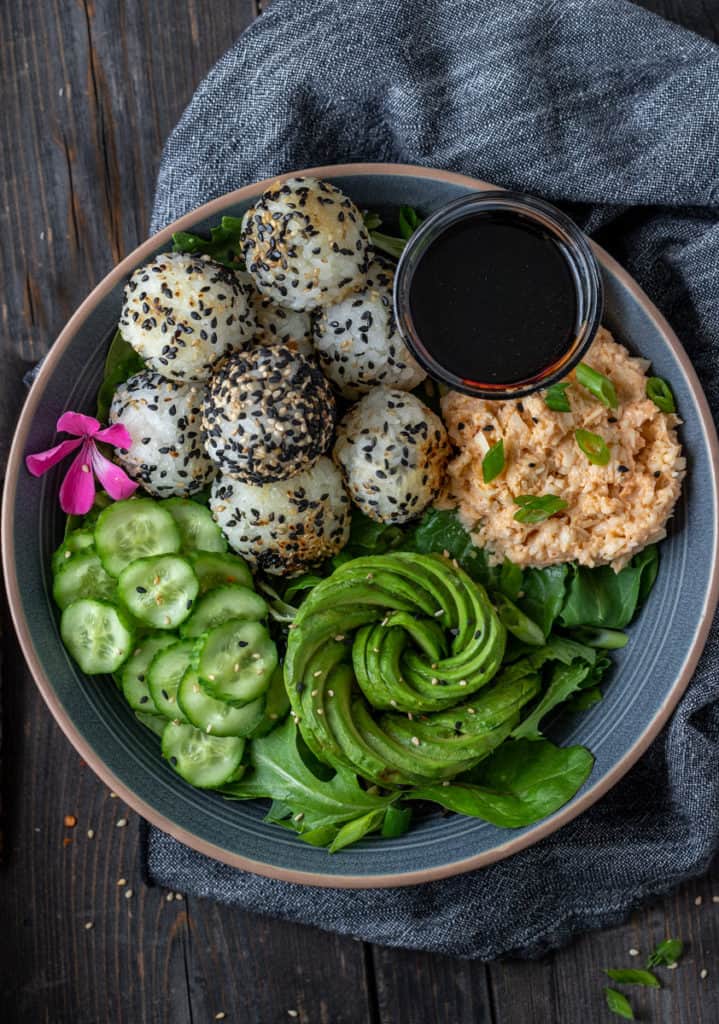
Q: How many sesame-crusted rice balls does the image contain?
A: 8